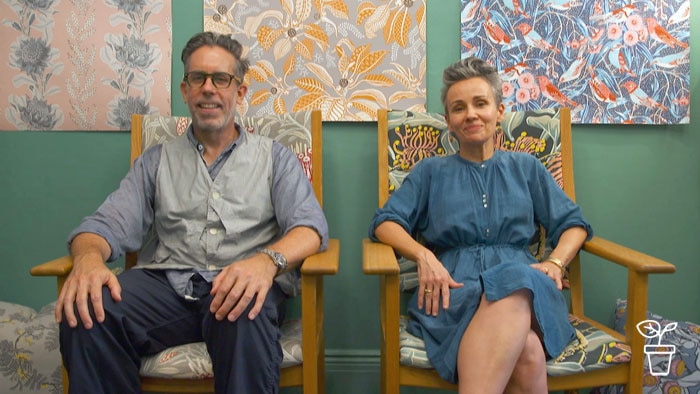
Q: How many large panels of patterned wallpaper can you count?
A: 3